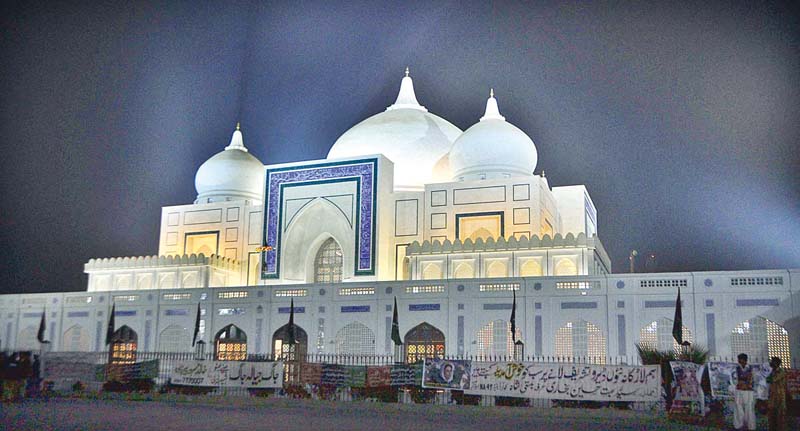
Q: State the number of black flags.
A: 7